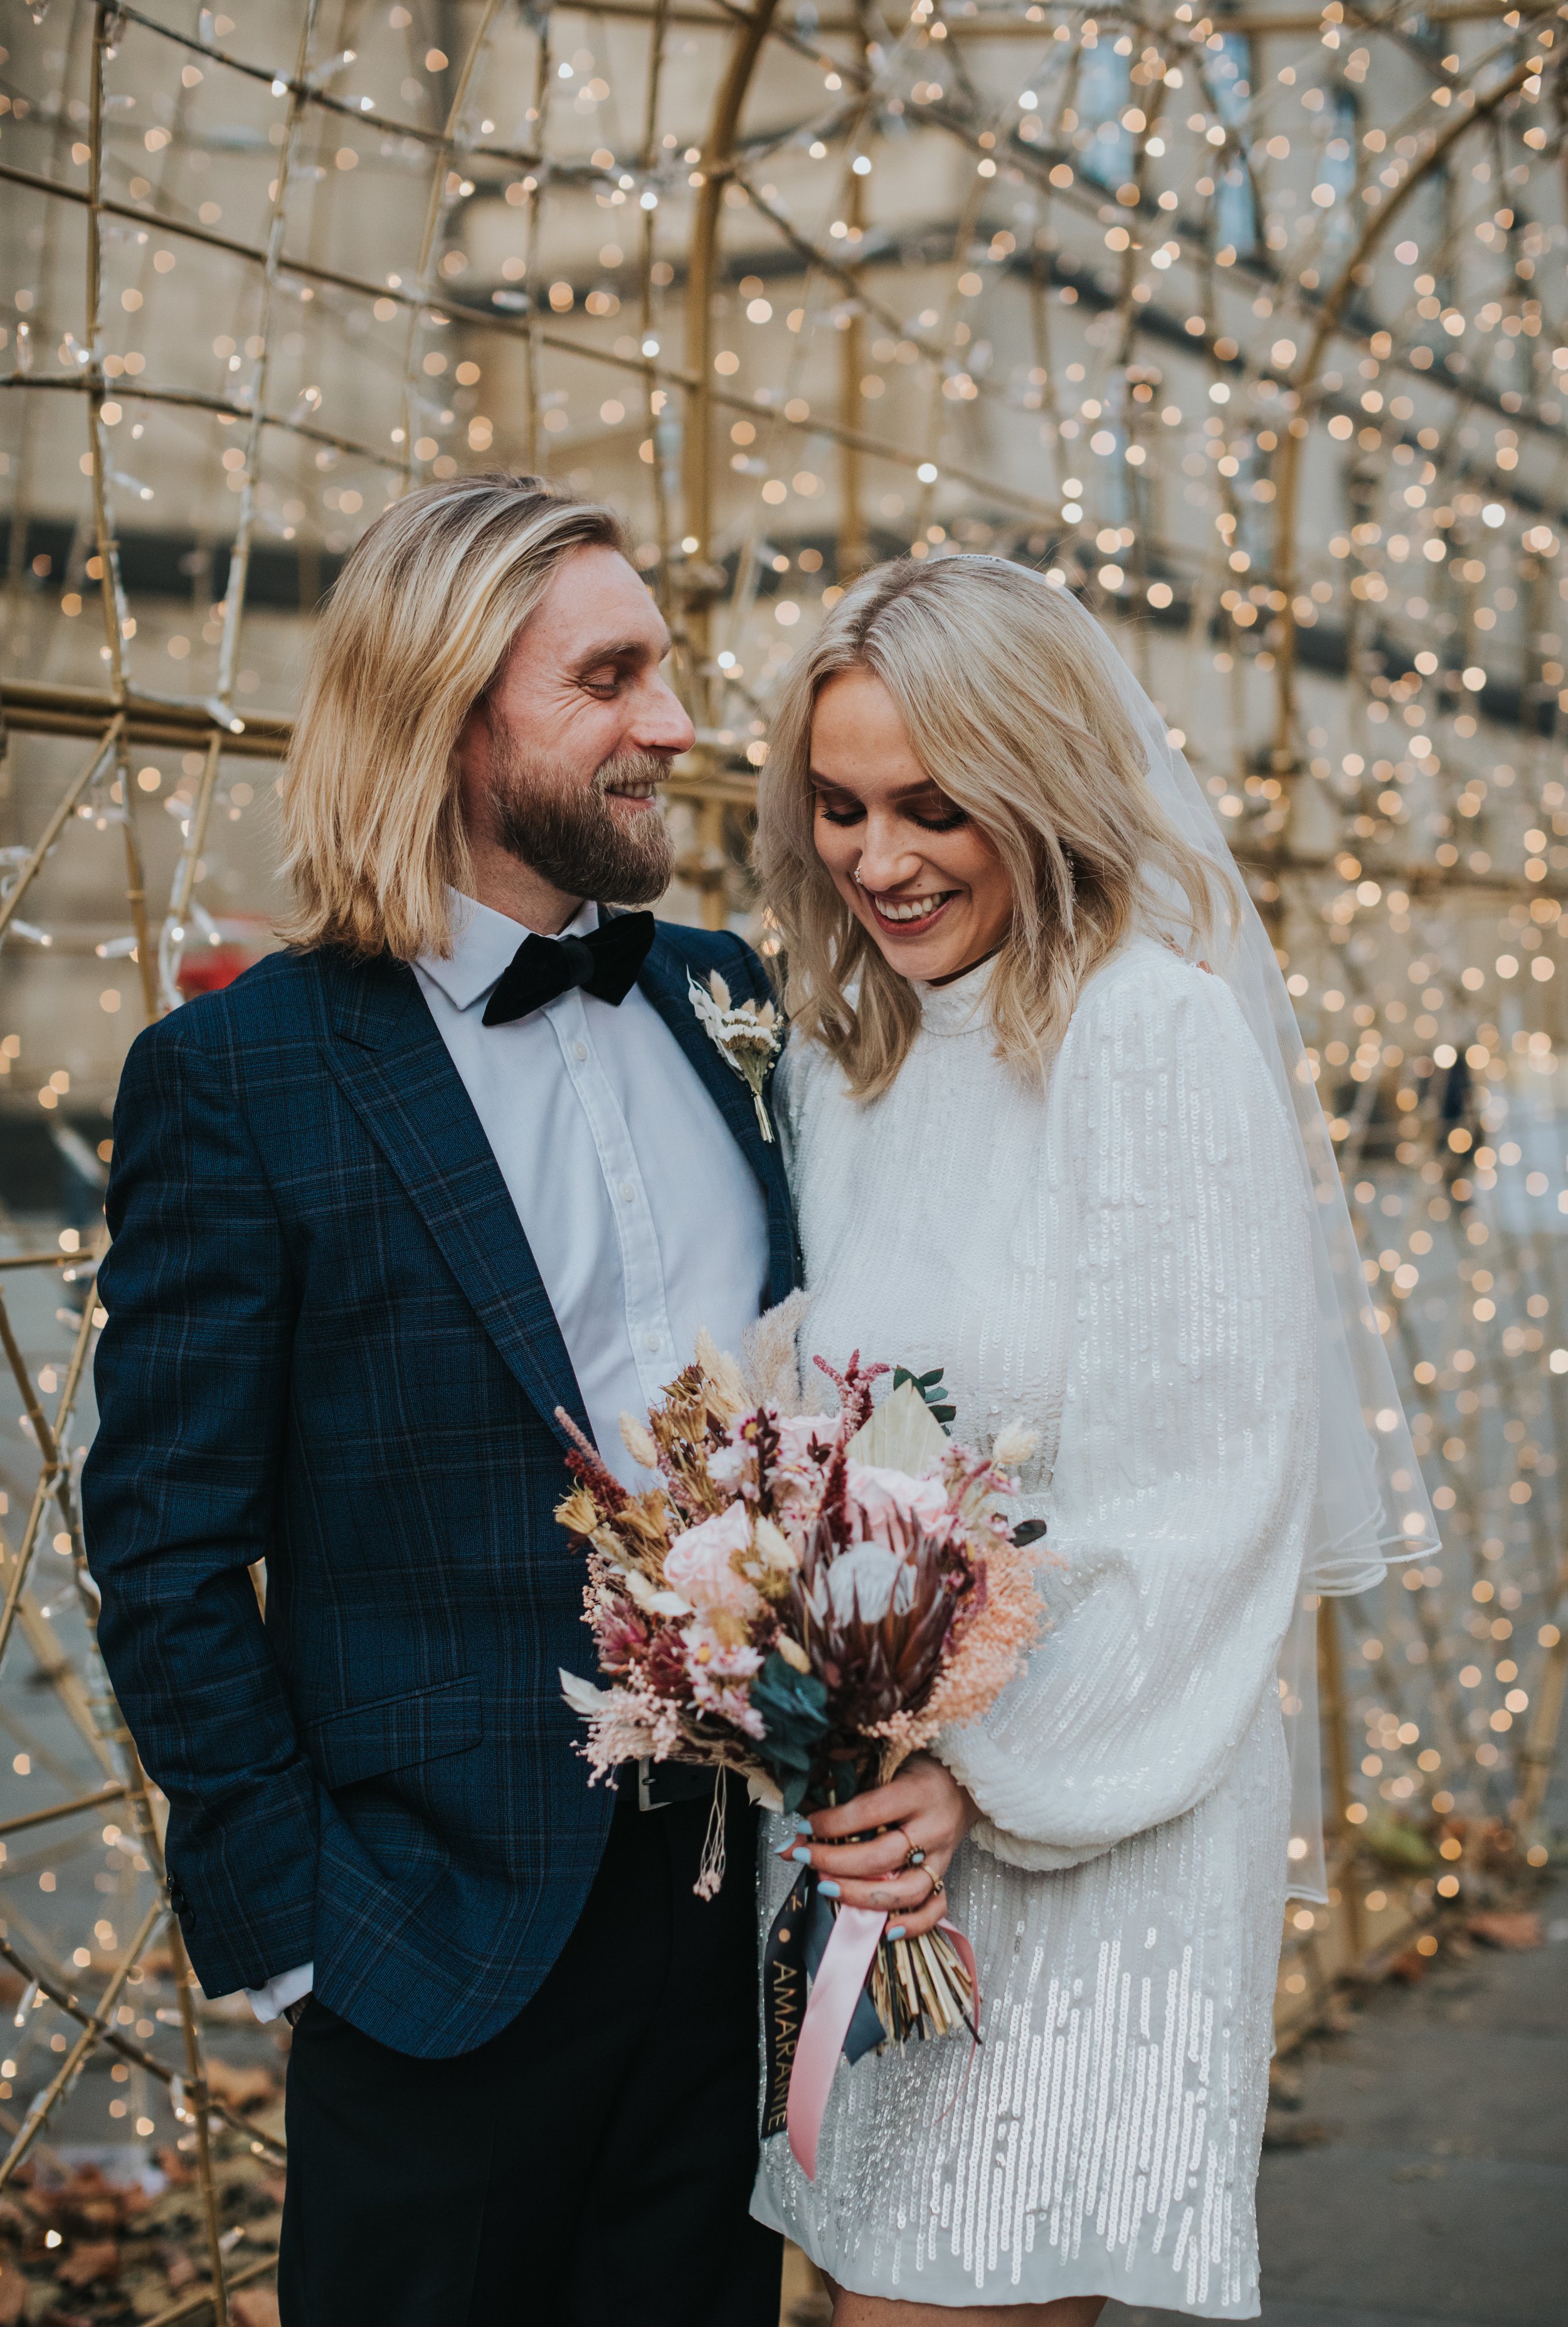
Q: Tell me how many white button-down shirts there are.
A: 1